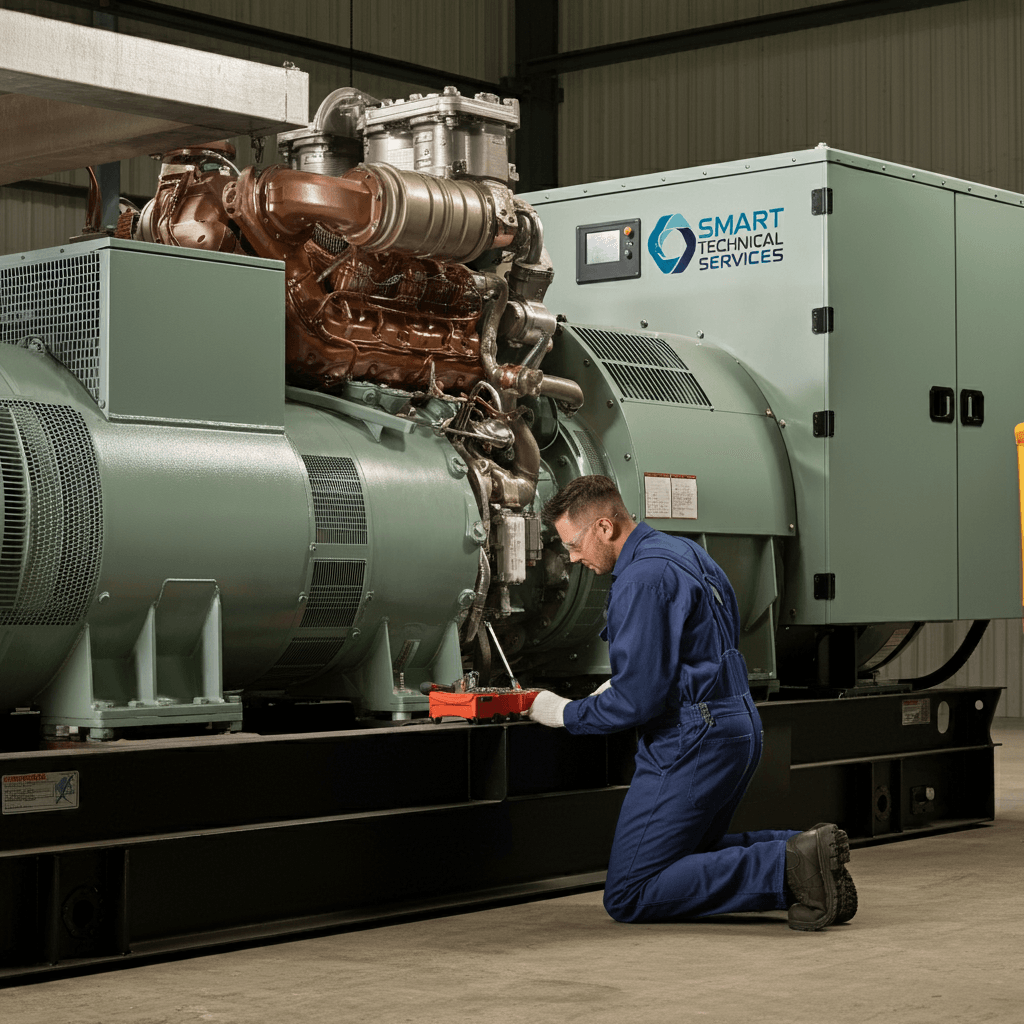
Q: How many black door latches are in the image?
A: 2